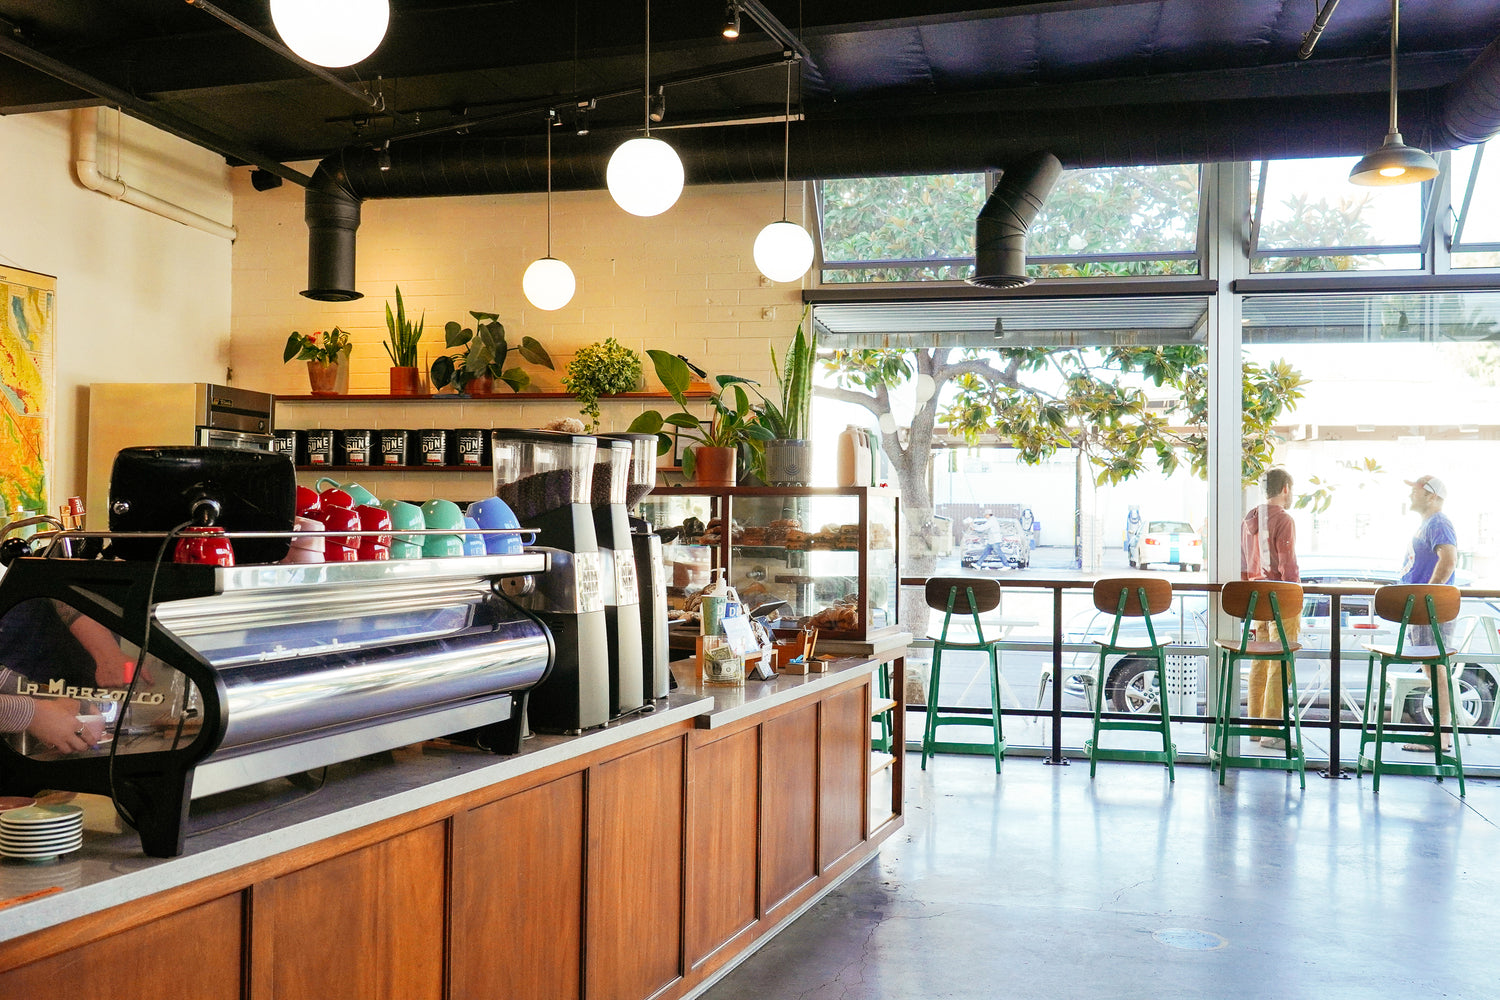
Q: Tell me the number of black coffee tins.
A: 6